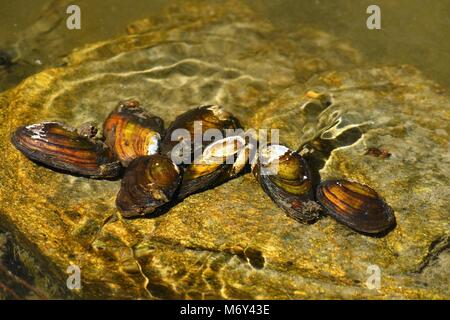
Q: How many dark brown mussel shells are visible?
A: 7